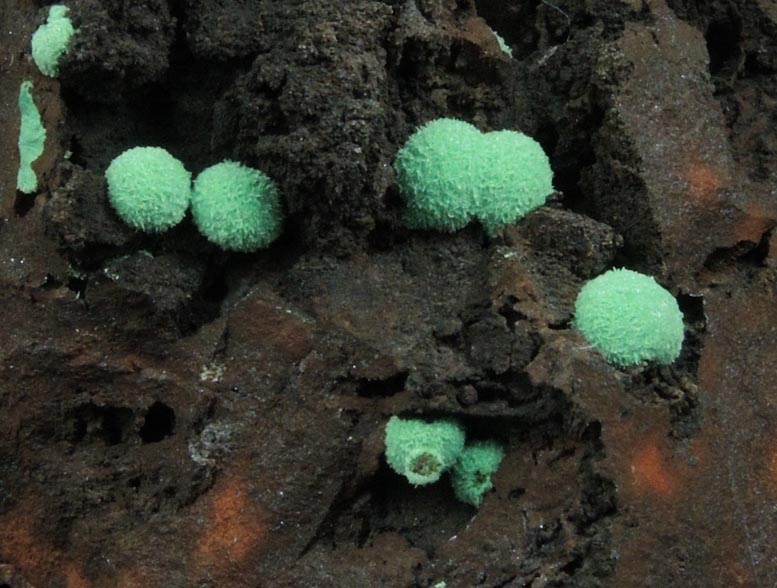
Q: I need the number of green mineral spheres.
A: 7